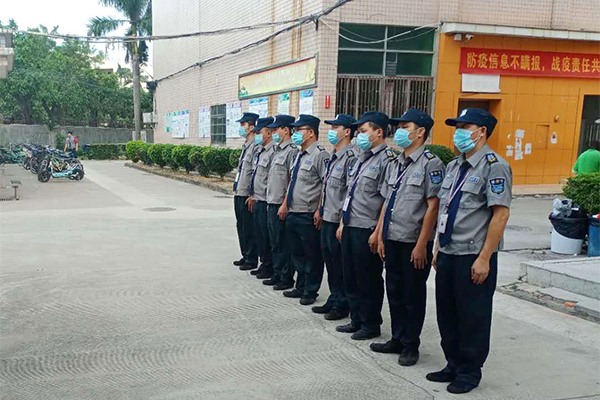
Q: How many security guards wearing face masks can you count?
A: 8